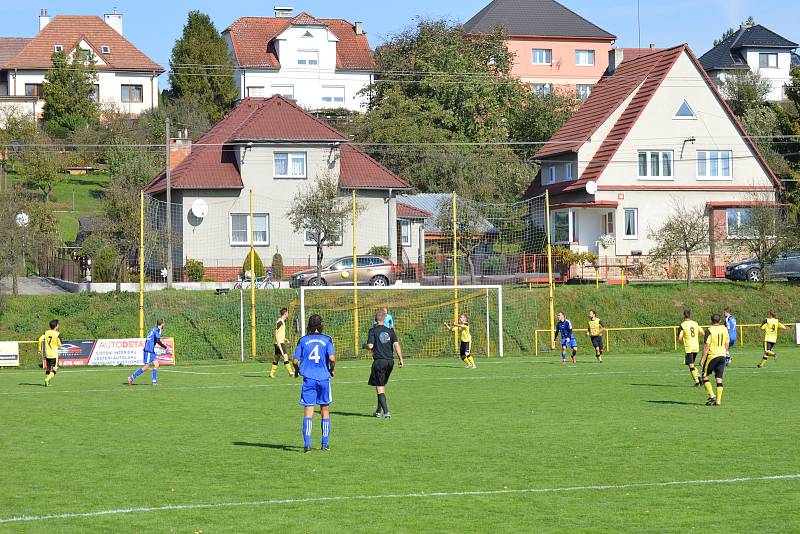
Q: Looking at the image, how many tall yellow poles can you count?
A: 5